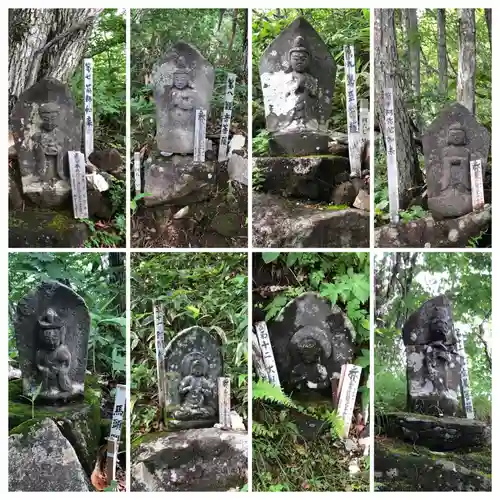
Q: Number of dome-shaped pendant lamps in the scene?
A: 0